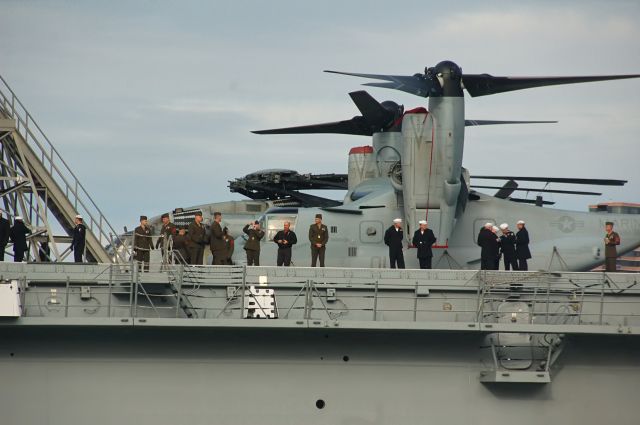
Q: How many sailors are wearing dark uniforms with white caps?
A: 9